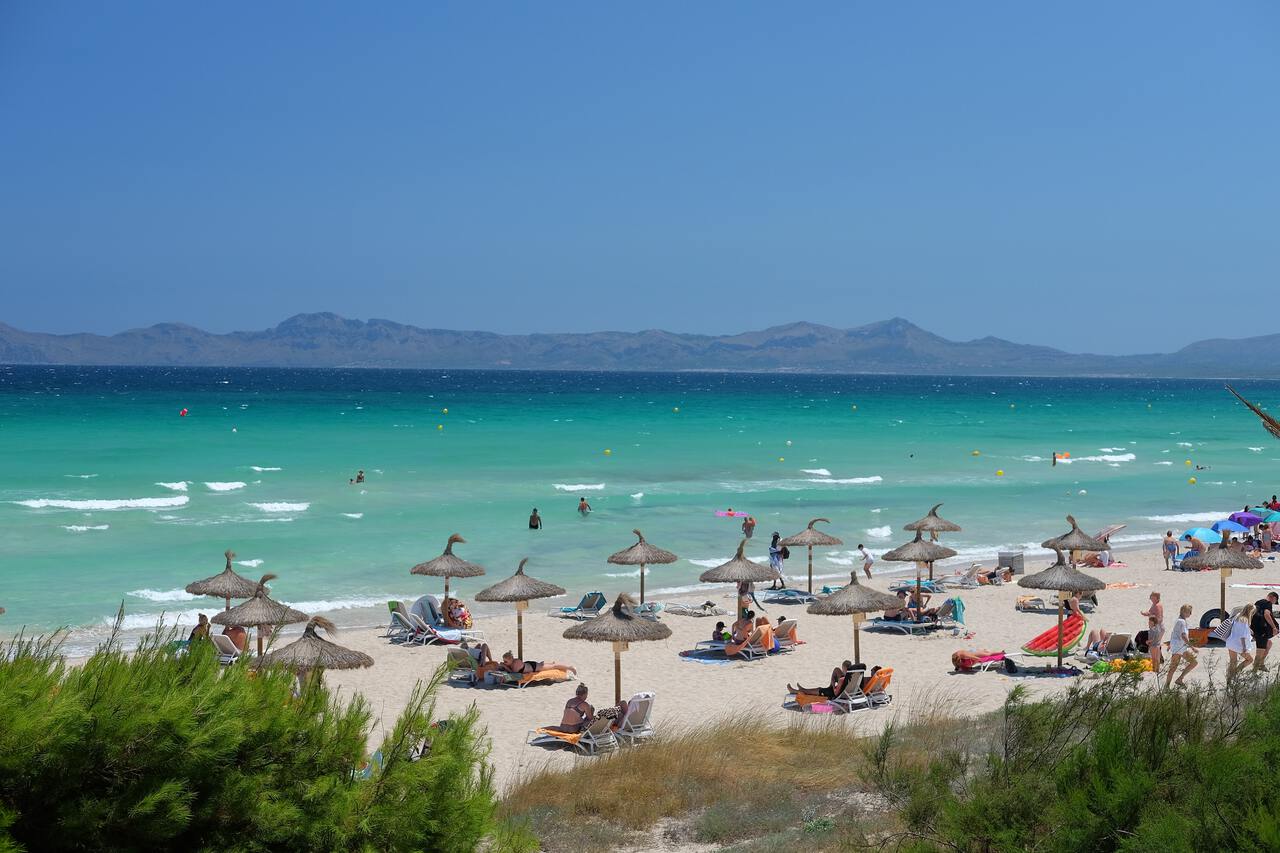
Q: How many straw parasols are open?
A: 15